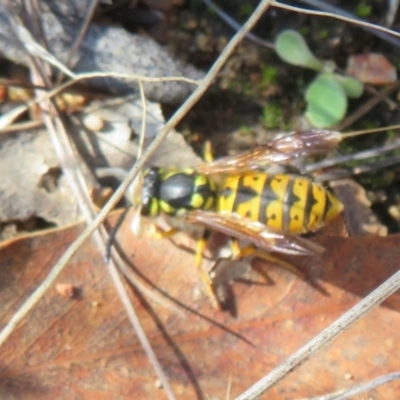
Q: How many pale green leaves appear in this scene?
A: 3